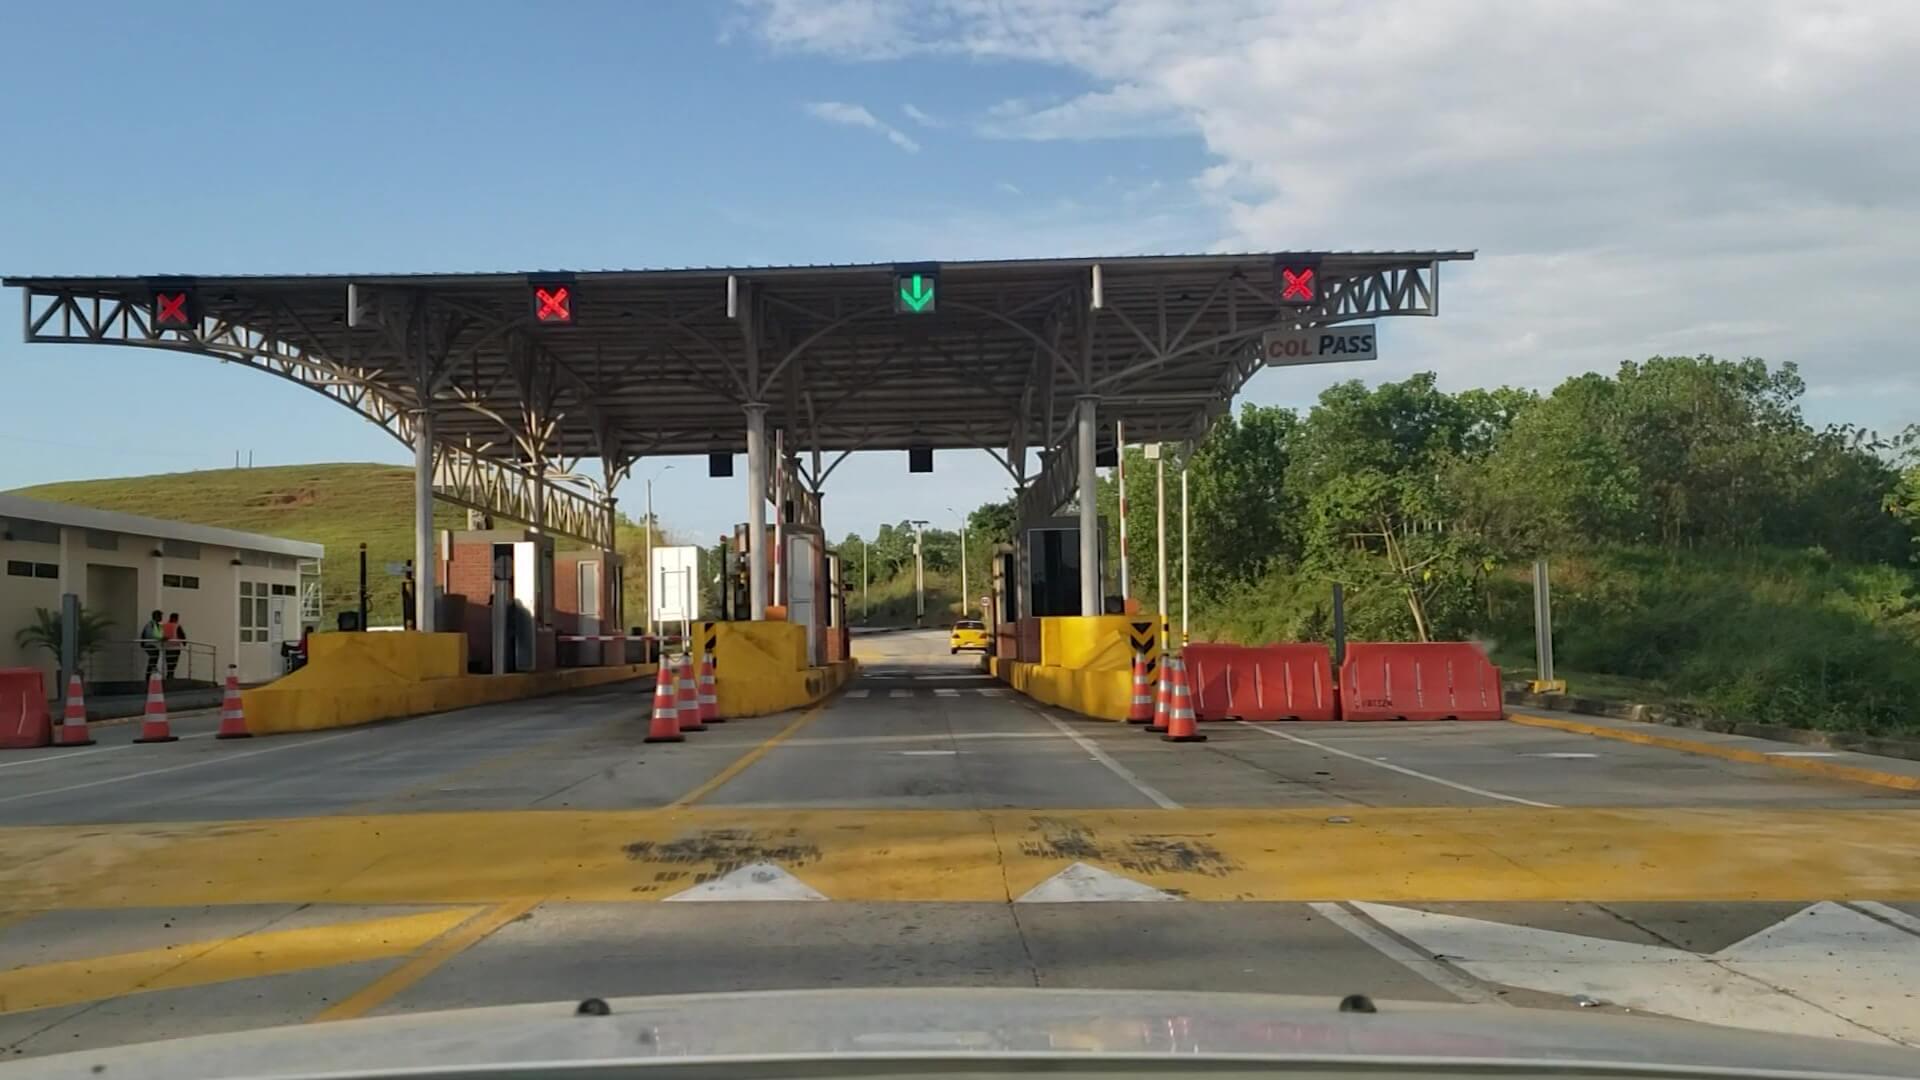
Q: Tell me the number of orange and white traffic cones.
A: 9